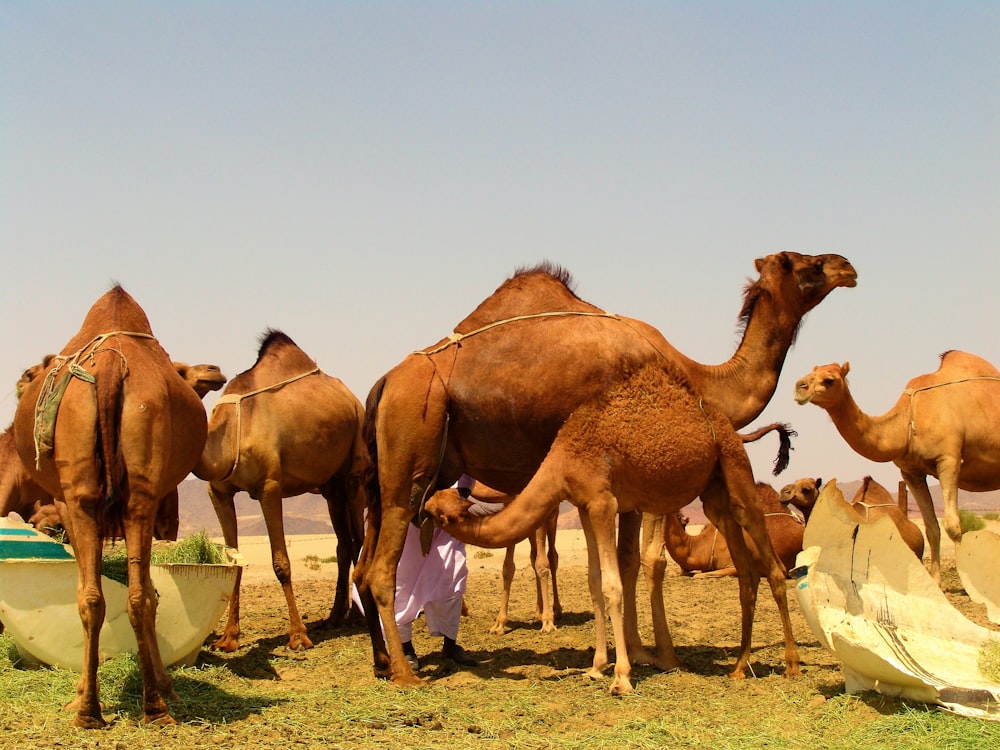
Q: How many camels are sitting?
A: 2